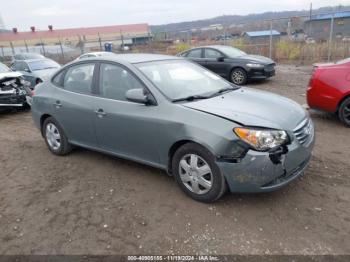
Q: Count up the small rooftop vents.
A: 3